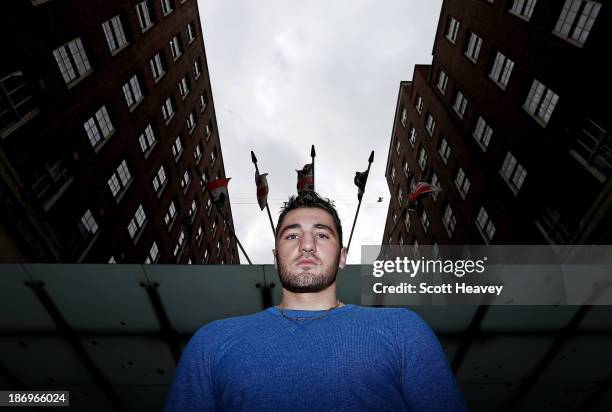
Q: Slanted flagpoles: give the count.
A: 4